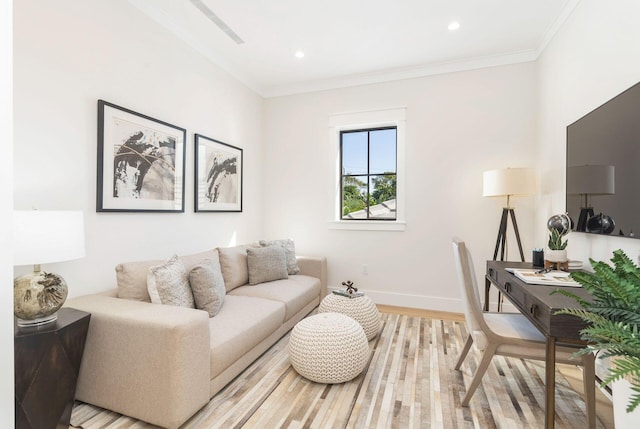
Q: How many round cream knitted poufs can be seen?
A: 2